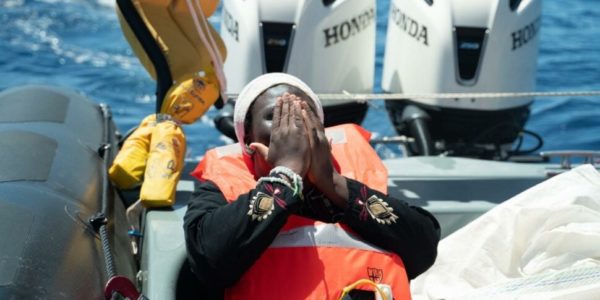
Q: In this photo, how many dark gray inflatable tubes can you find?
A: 1